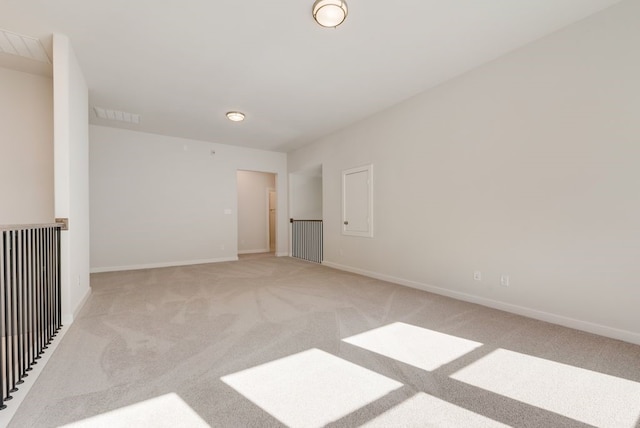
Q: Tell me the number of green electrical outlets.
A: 0